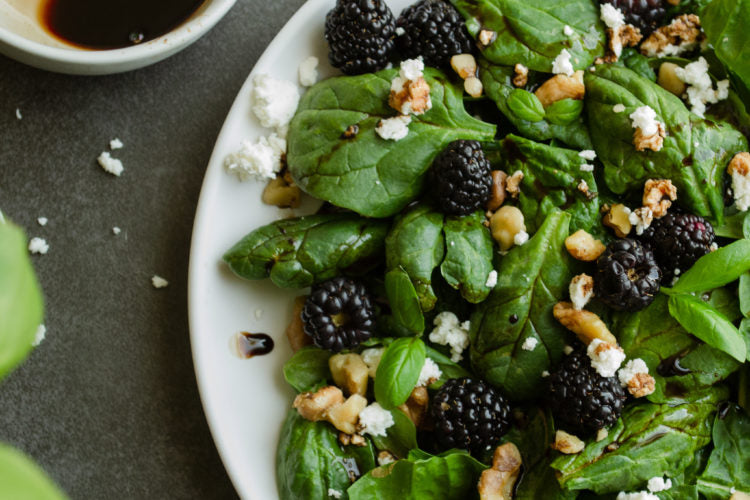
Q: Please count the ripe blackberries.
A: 9